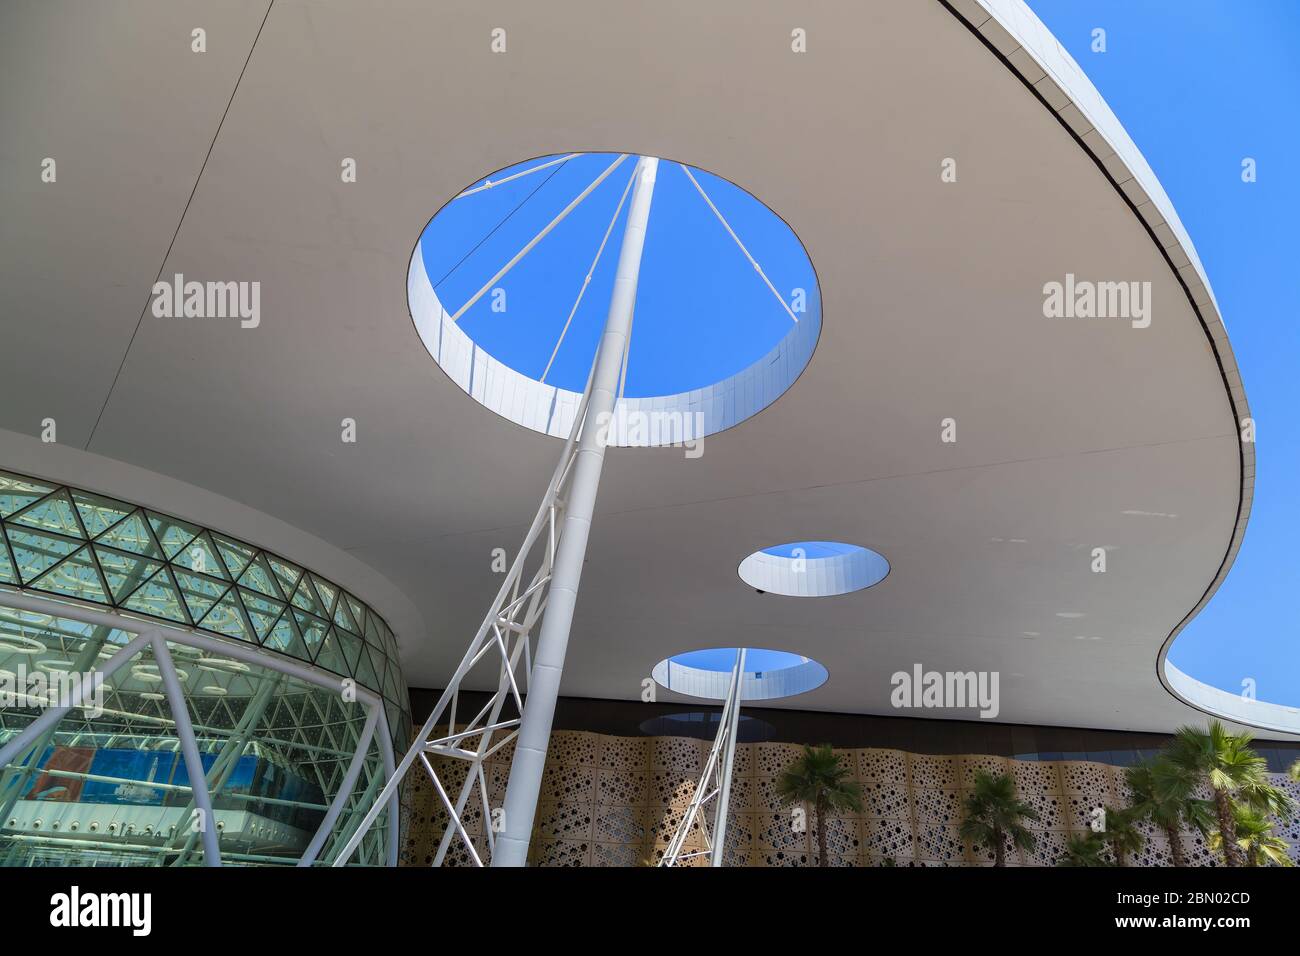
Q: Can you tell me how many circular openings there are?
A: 3